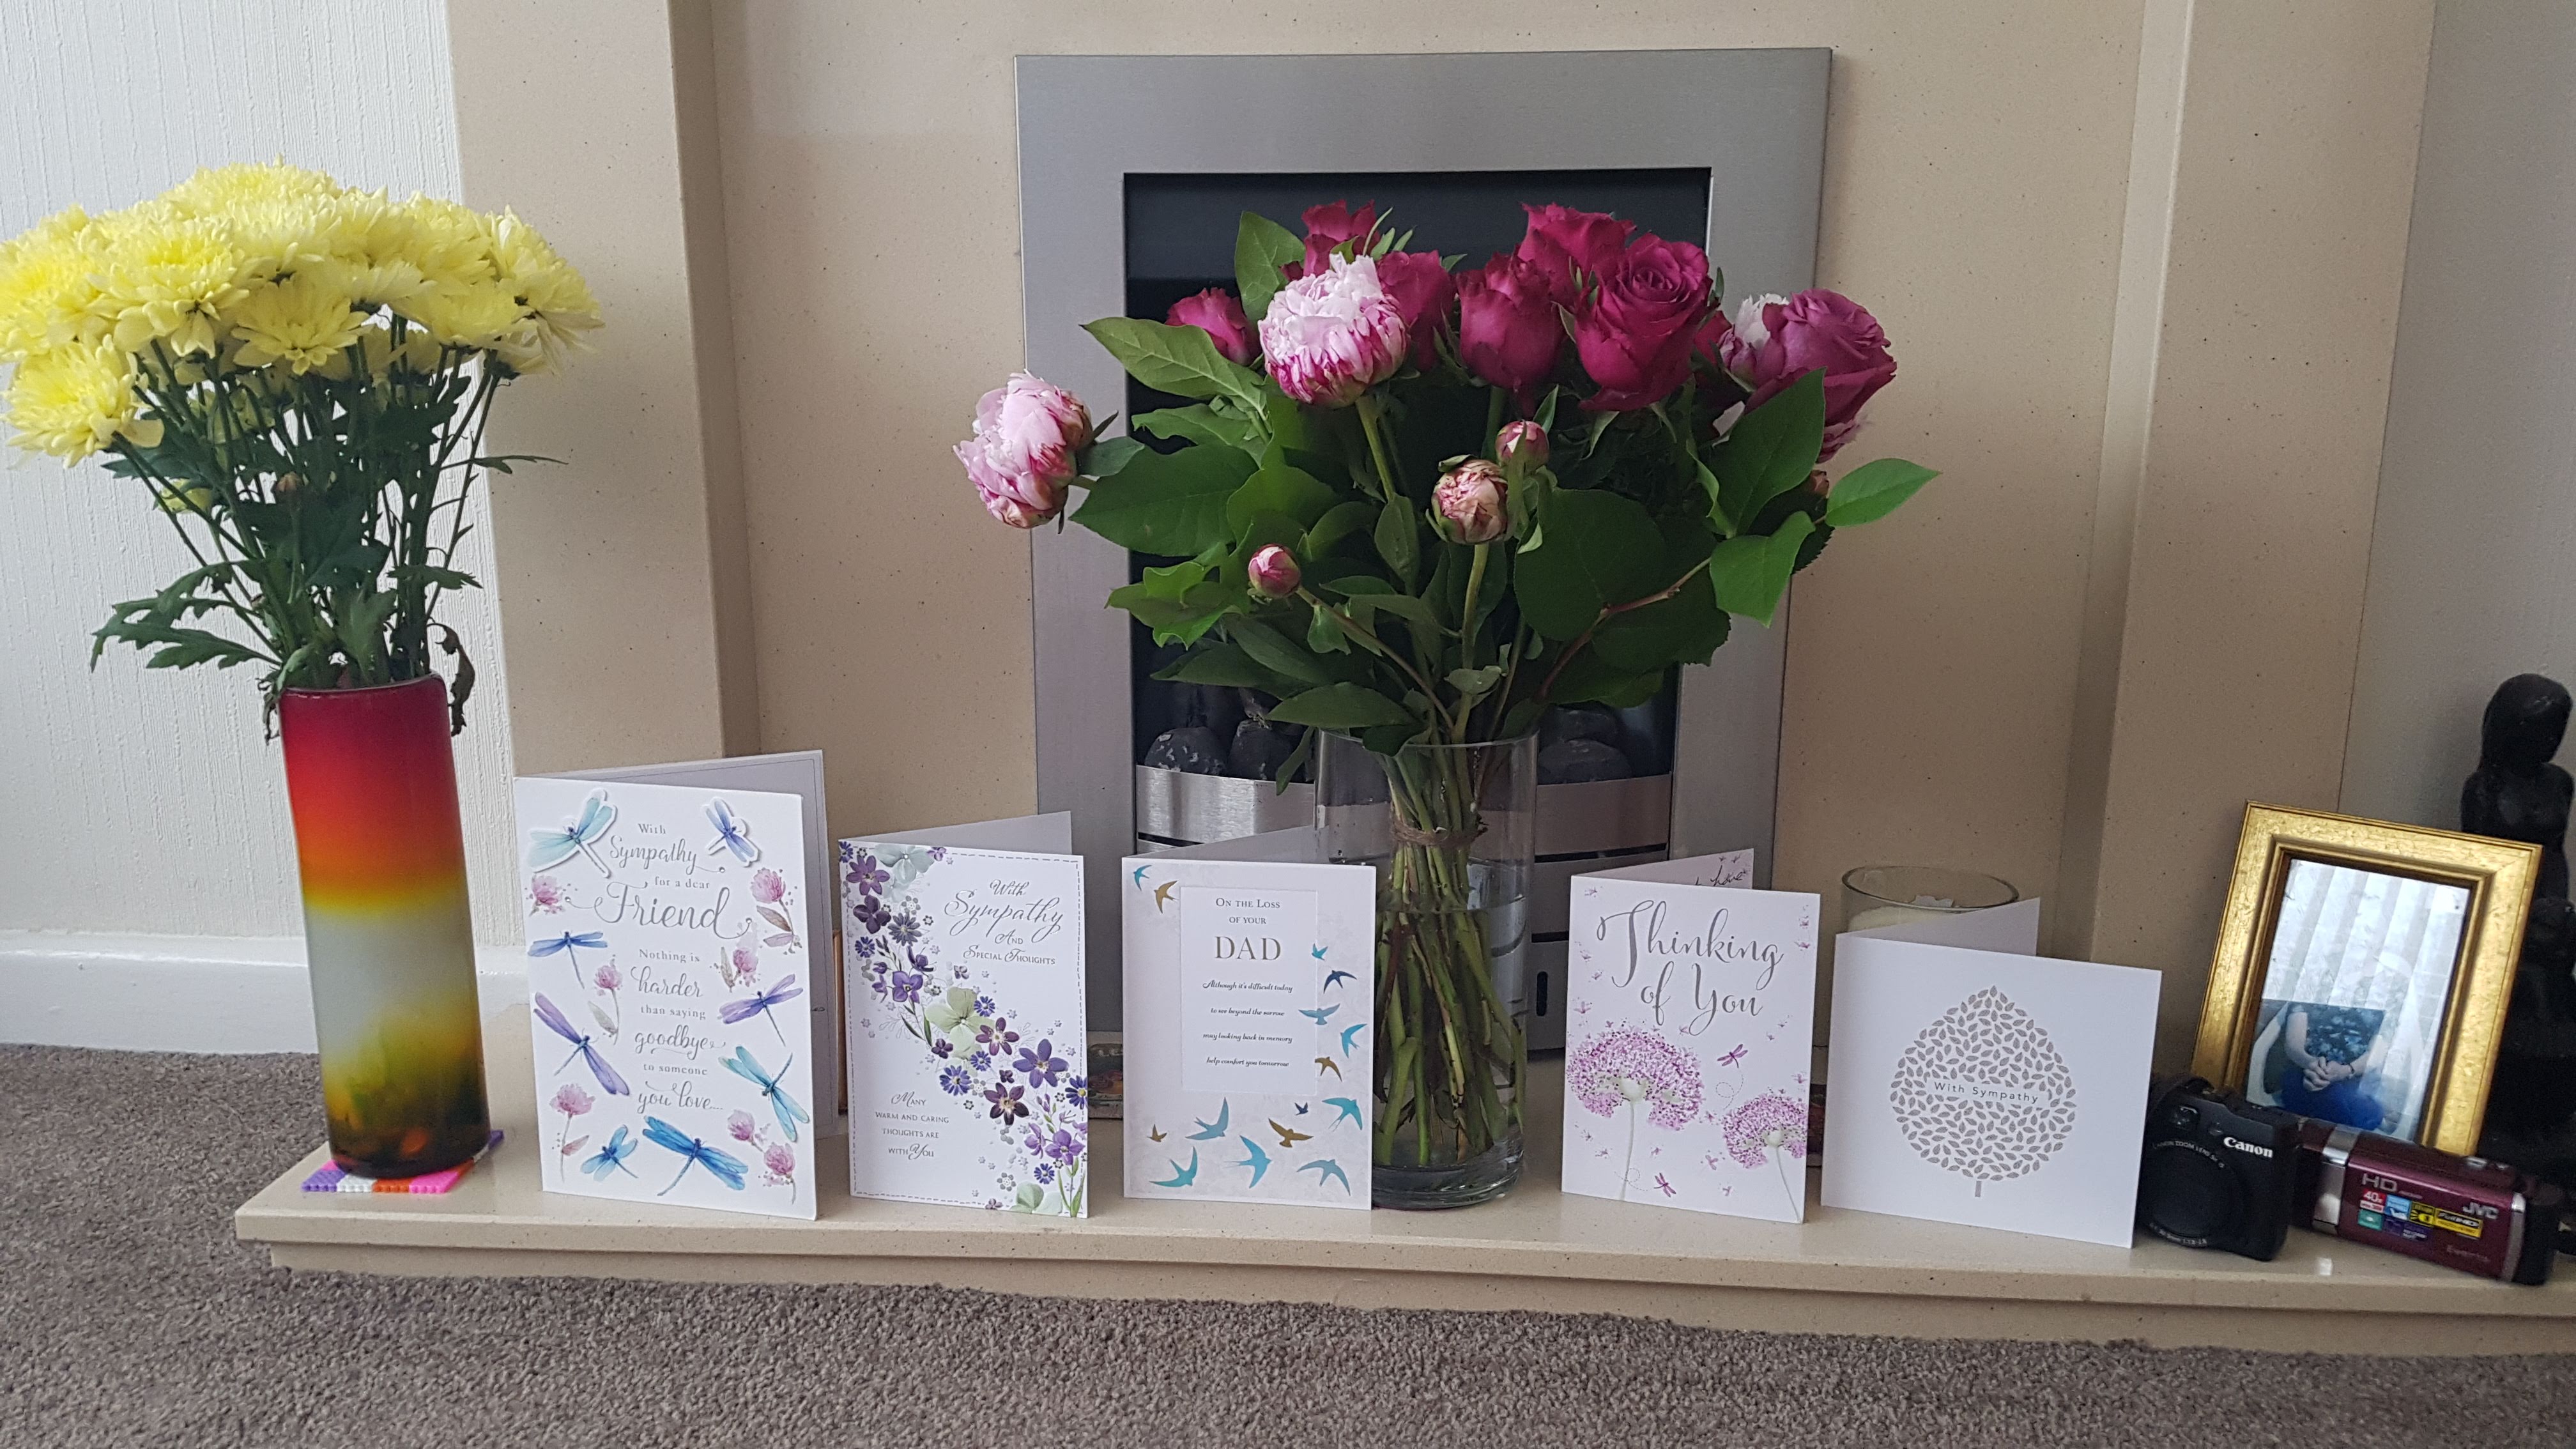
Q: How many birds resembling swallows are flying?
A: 15